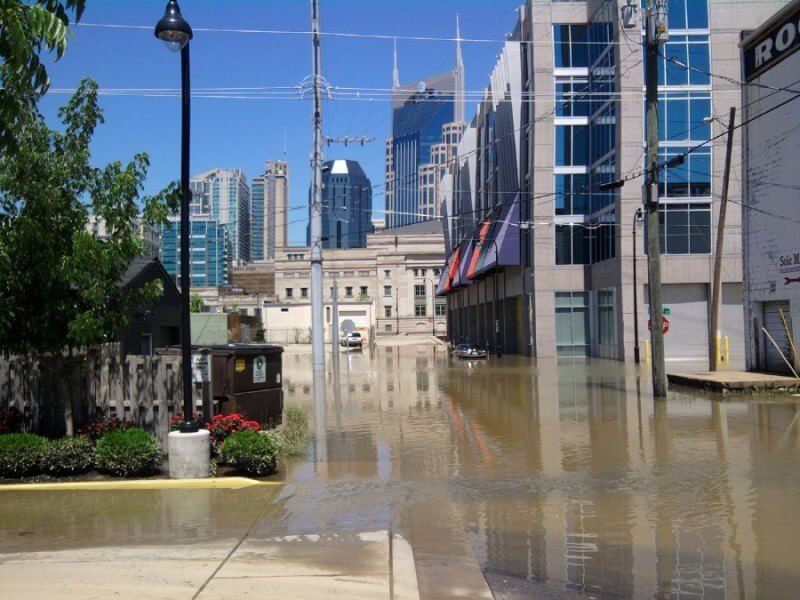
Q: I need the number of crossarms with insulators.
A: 1